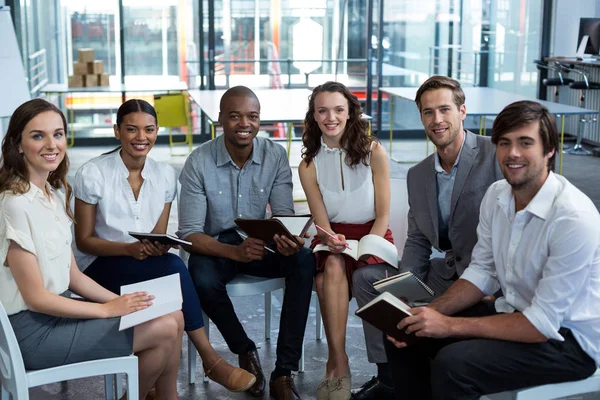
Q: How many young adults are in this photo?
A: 6